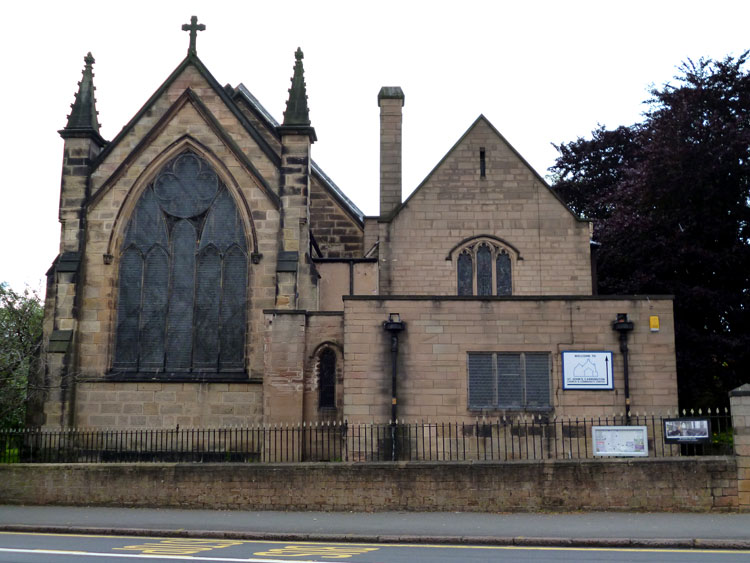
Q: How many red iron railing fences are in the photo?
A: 0